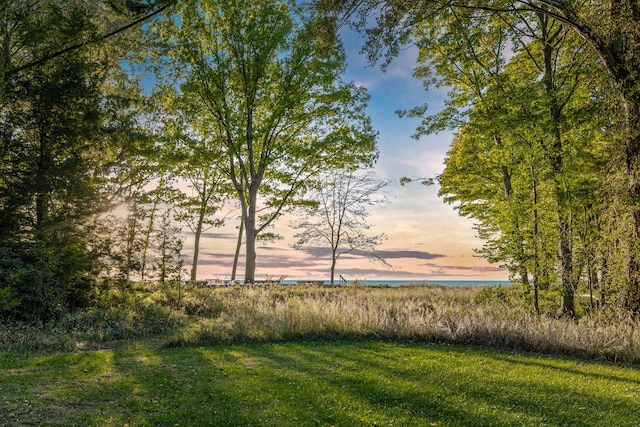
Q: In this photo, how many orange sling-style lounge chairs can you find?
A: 2